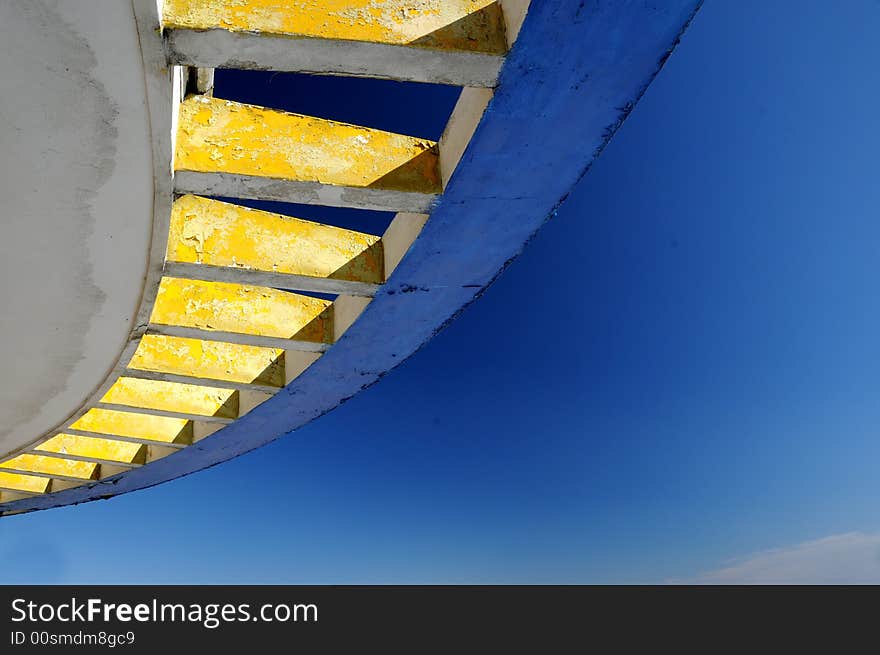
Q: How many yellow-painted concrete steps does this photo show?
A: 10